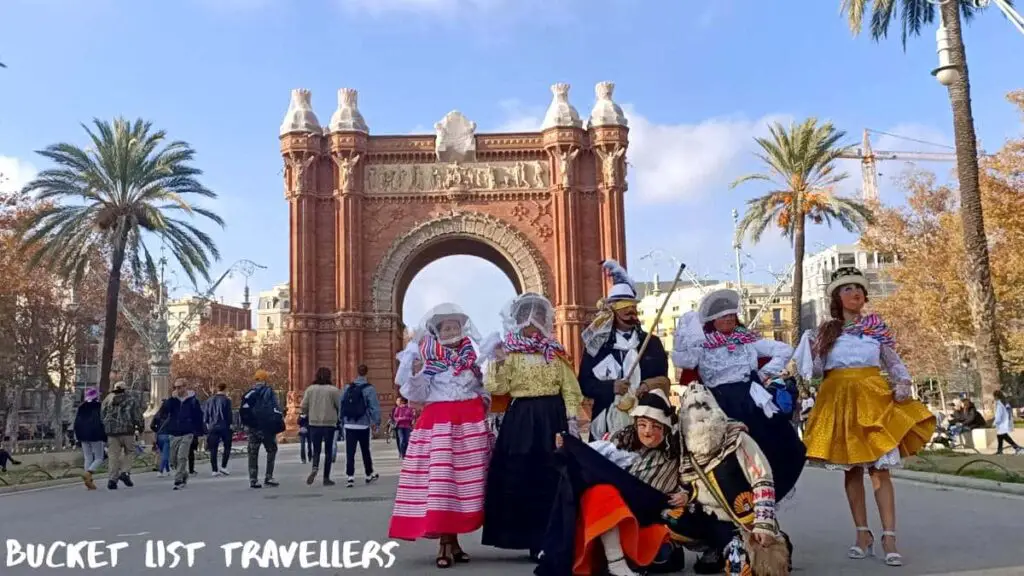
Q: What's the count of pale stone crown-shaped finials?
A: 4